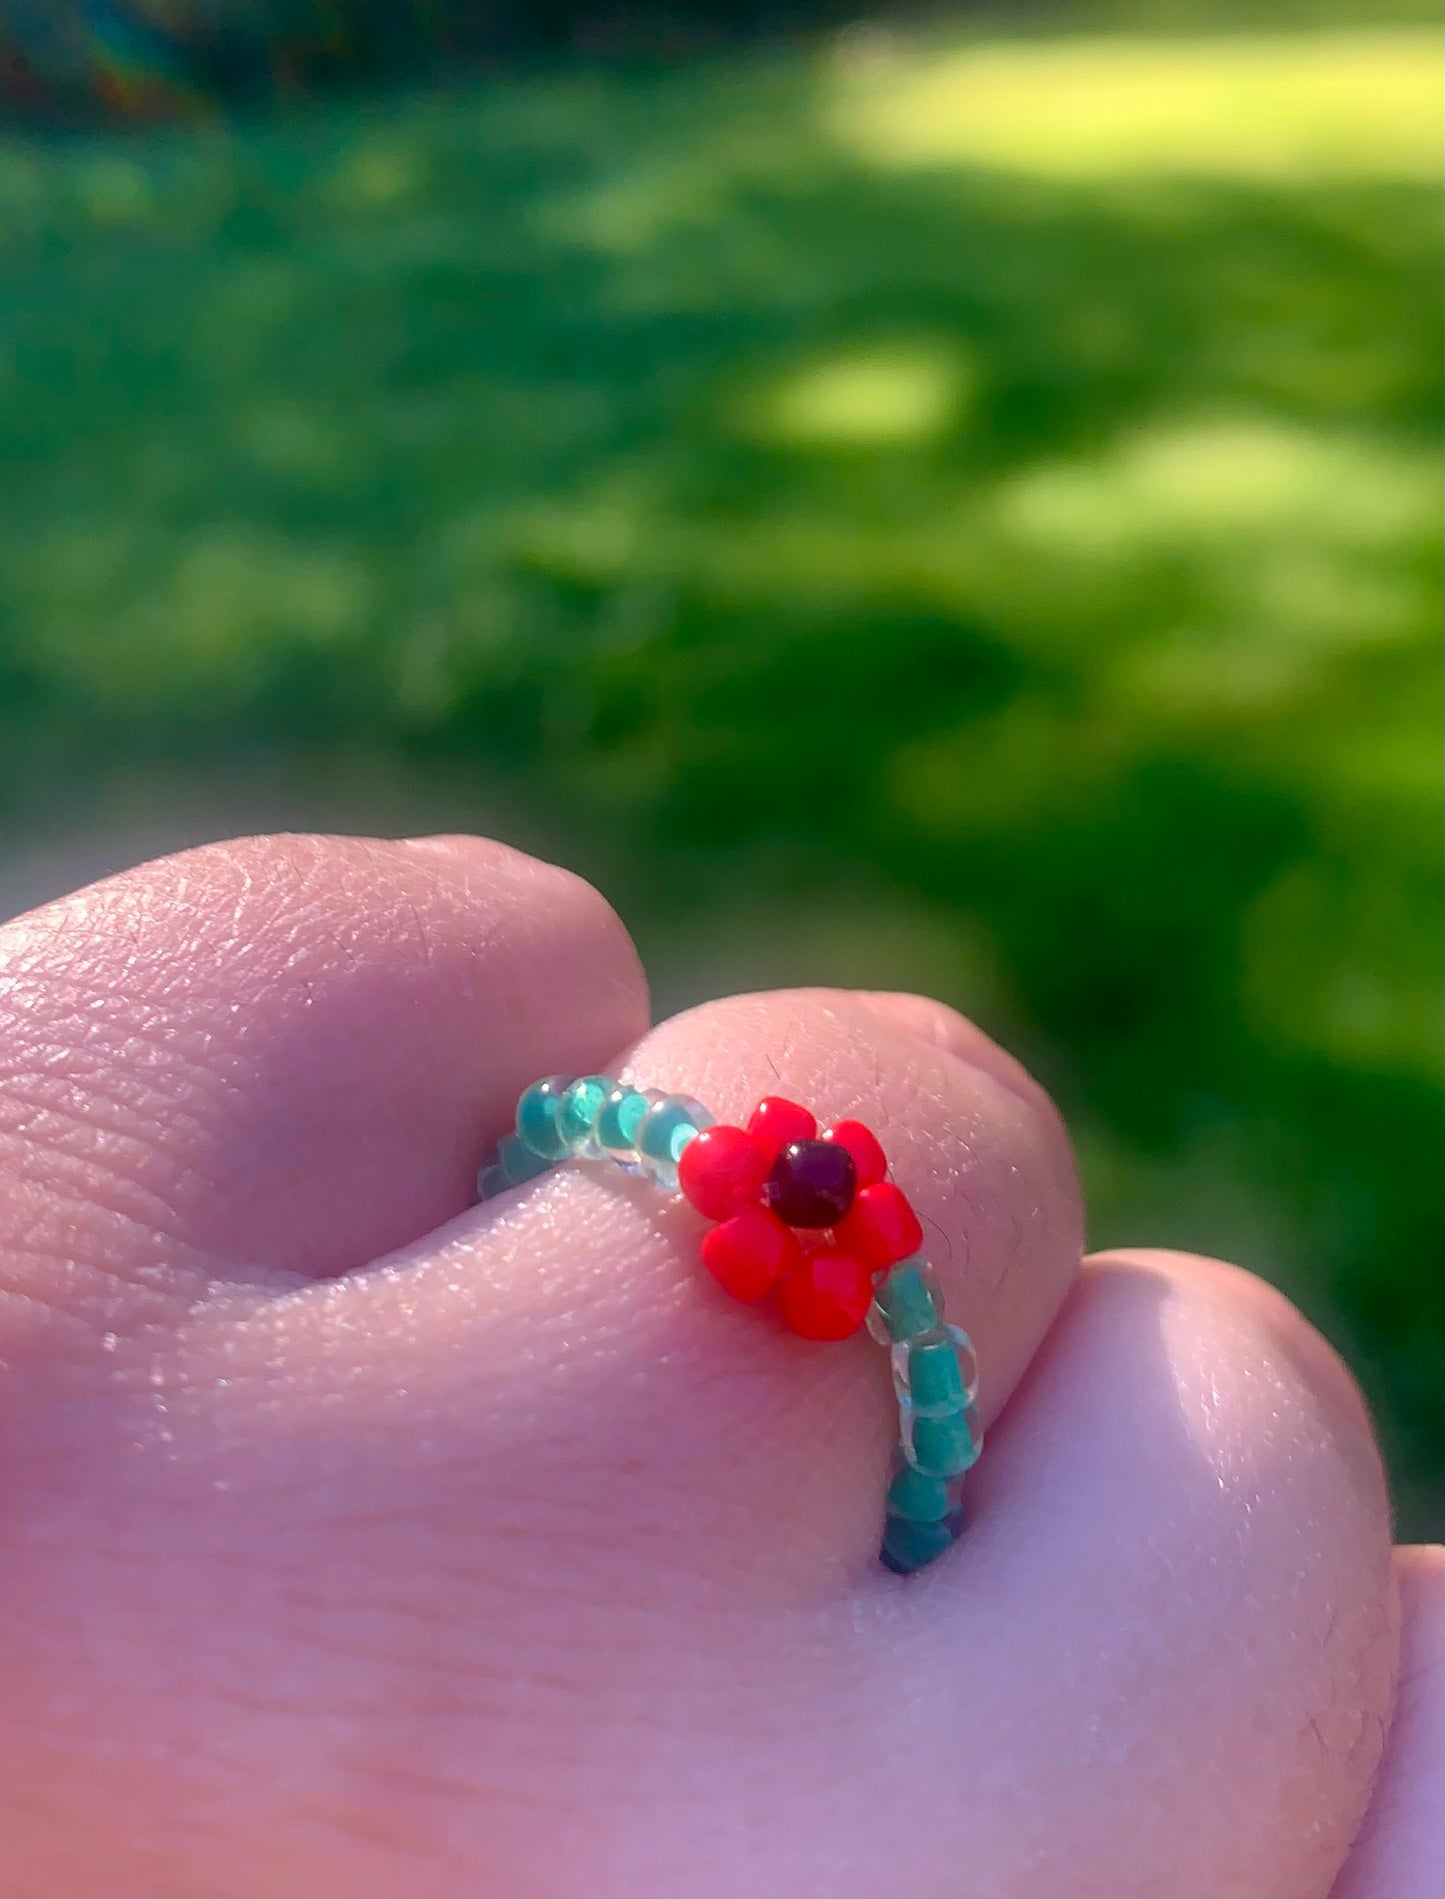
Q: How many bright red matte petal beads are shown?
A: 6